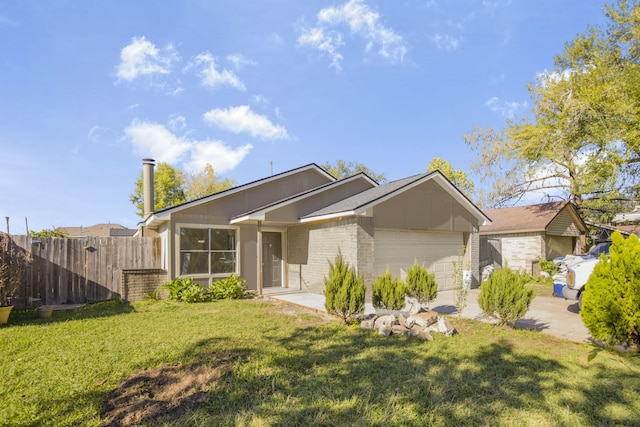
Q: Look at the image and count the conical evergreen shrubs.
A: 5